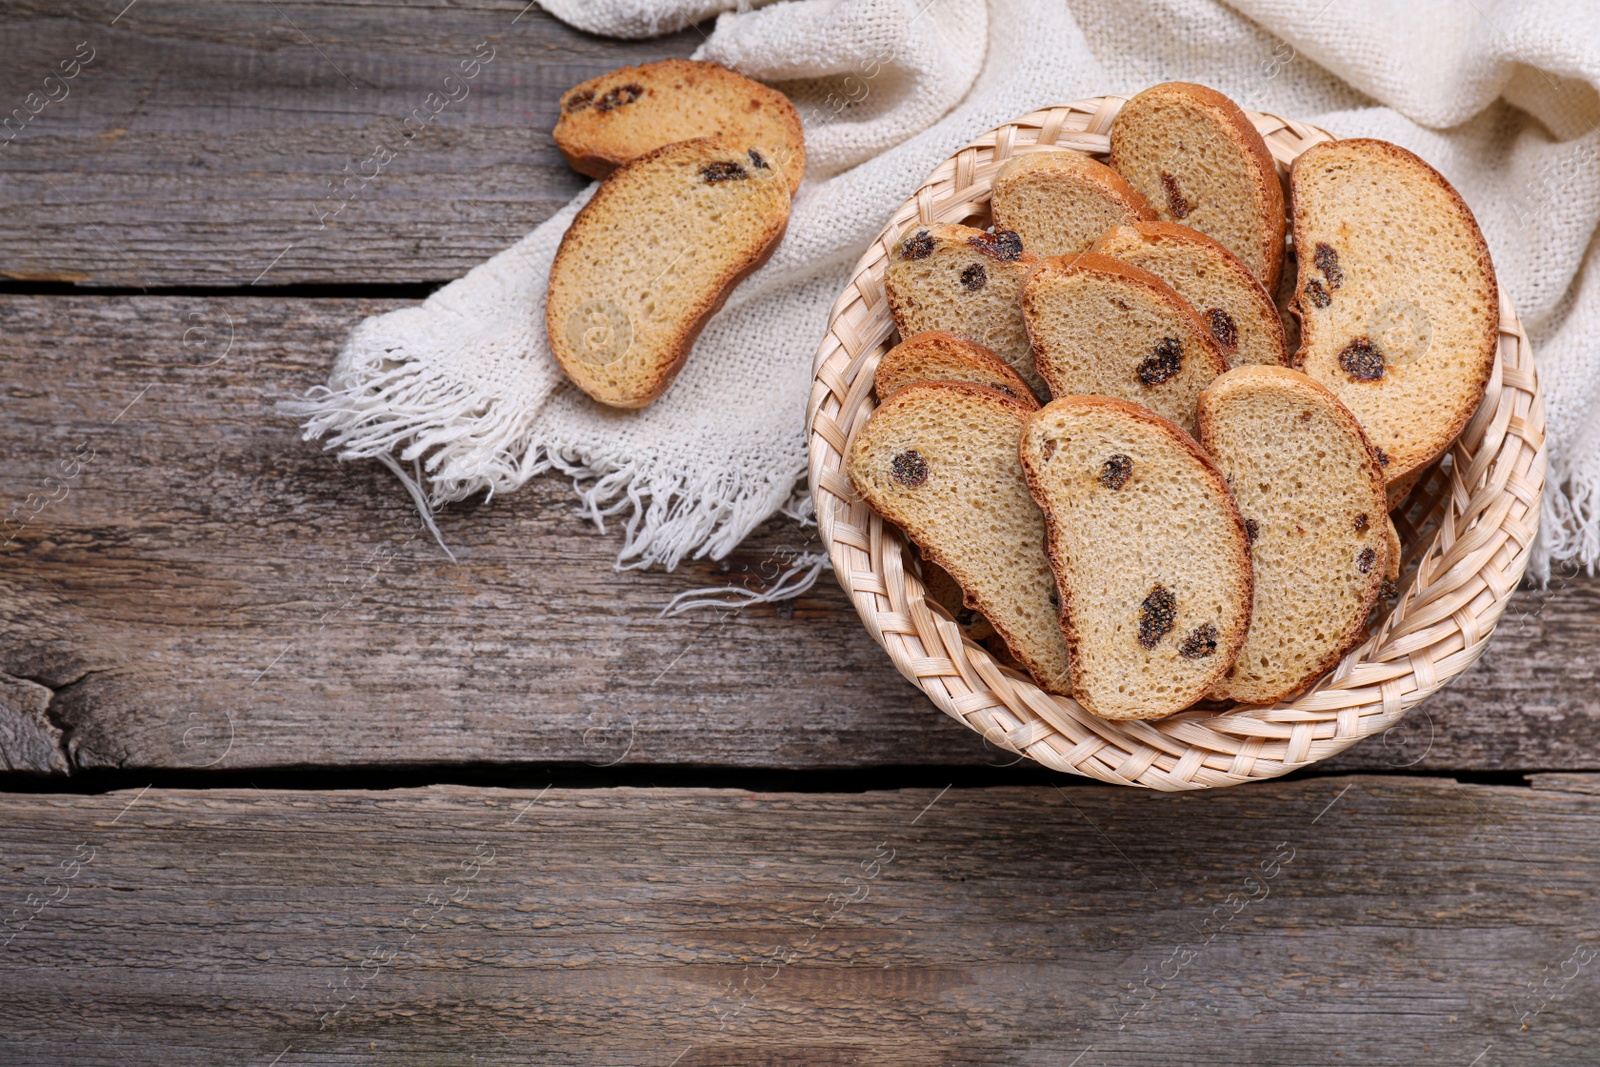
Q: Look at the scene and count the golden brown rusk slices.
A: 12